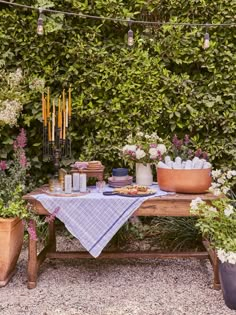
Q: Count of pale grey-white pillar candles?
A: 3